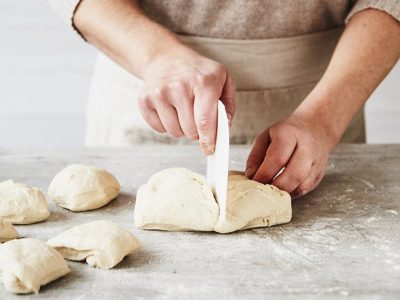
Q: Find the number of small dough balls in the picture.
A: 5